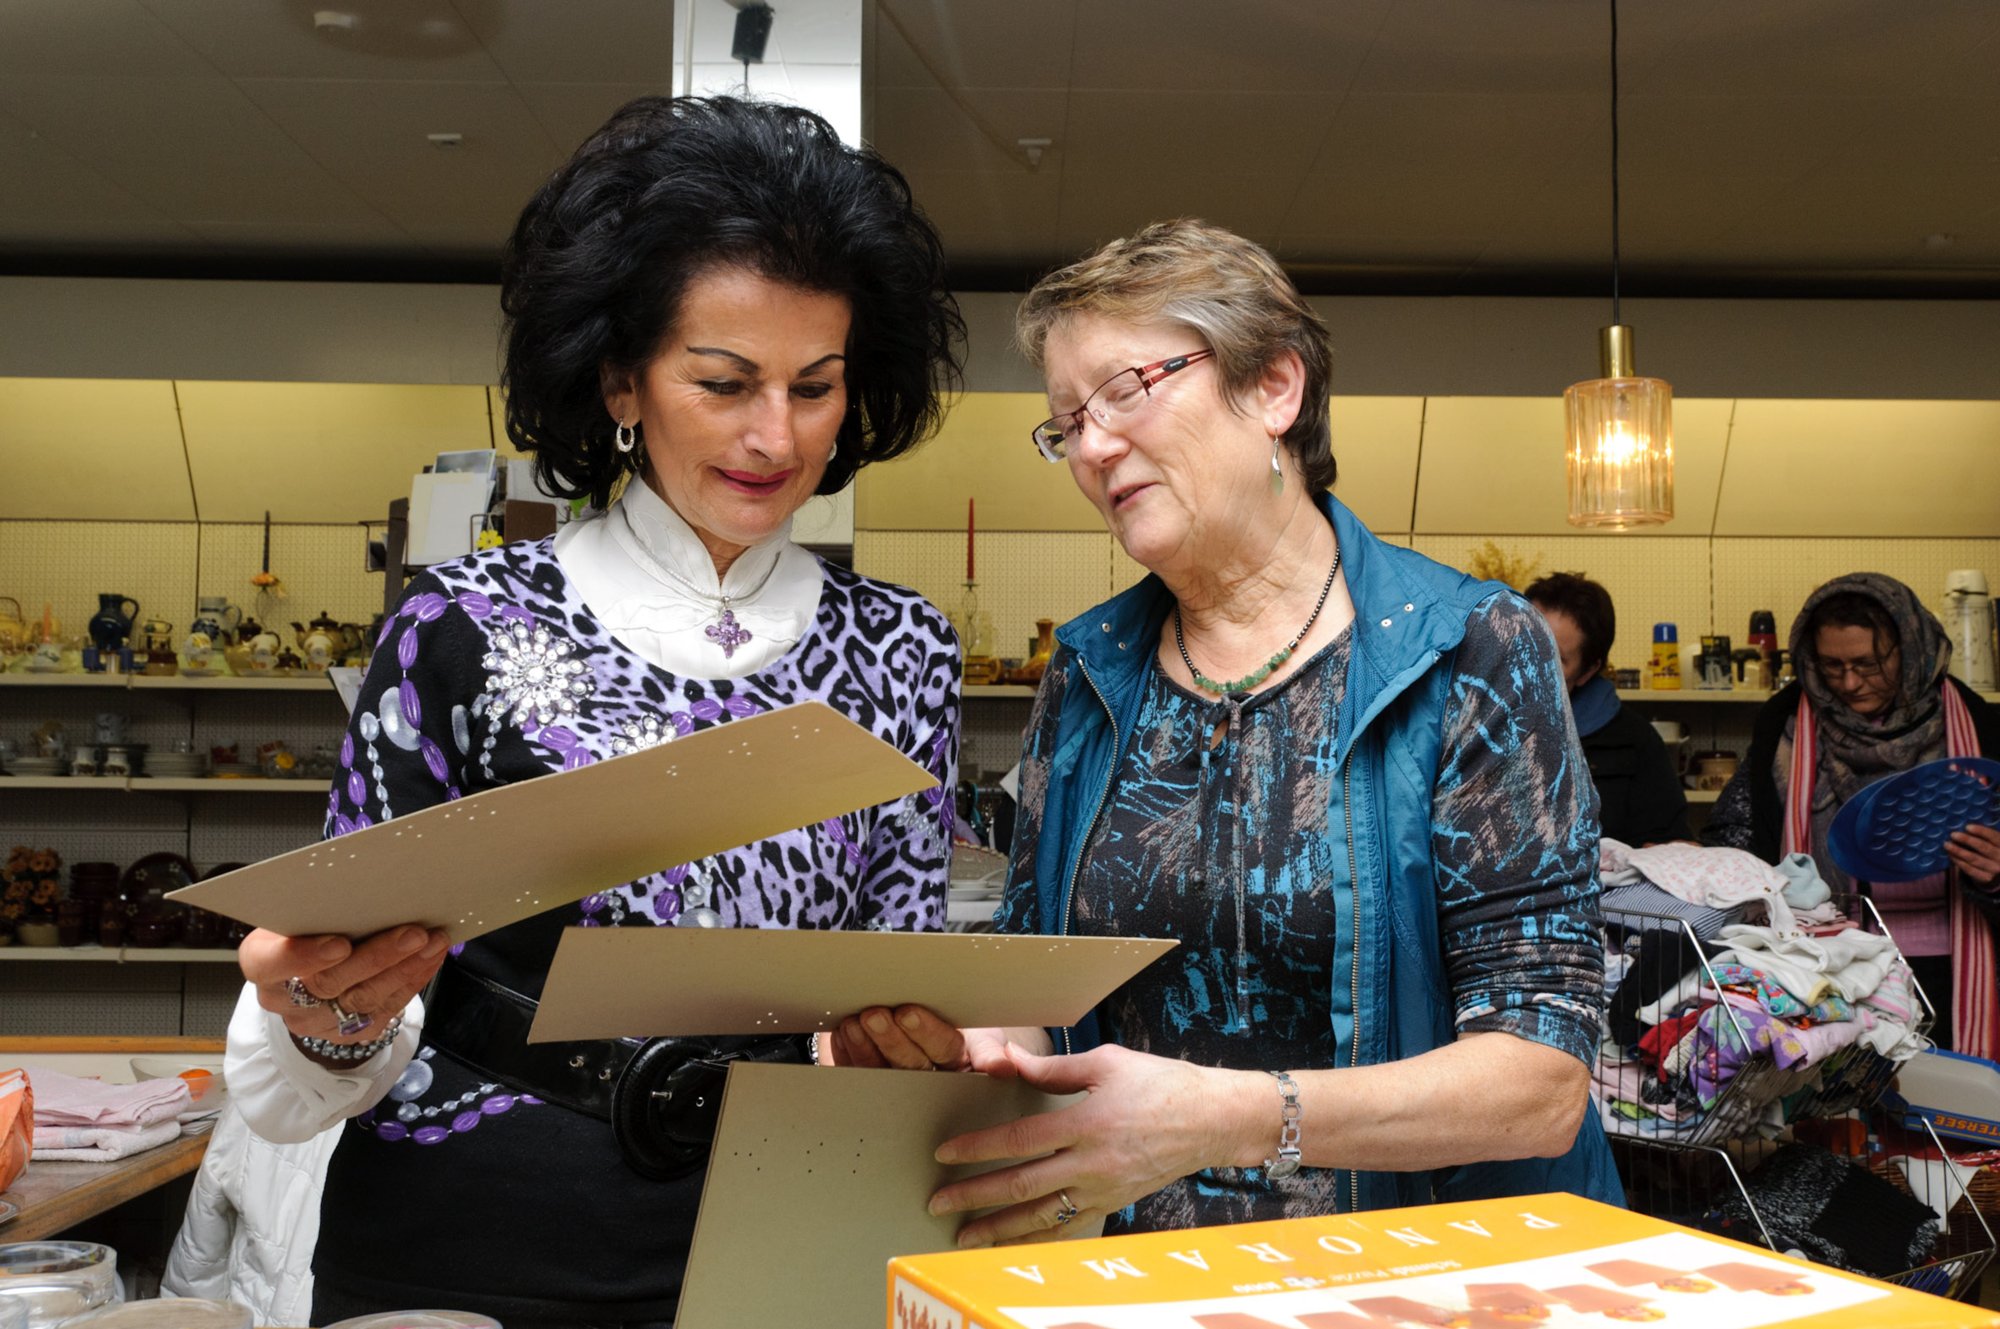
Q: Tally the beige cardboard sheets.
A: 3